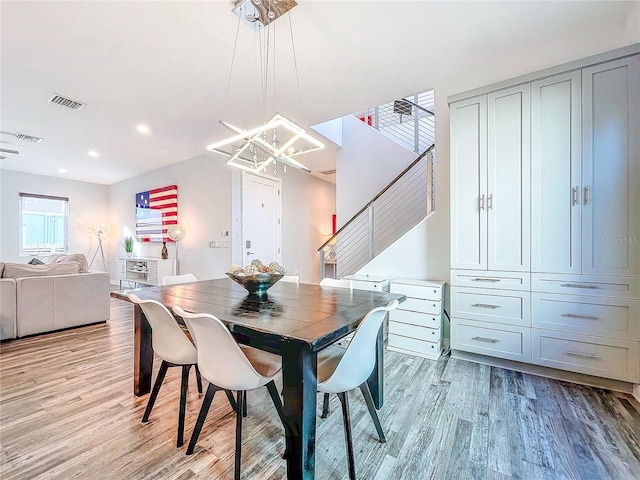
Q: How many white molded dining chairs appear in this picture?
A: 6